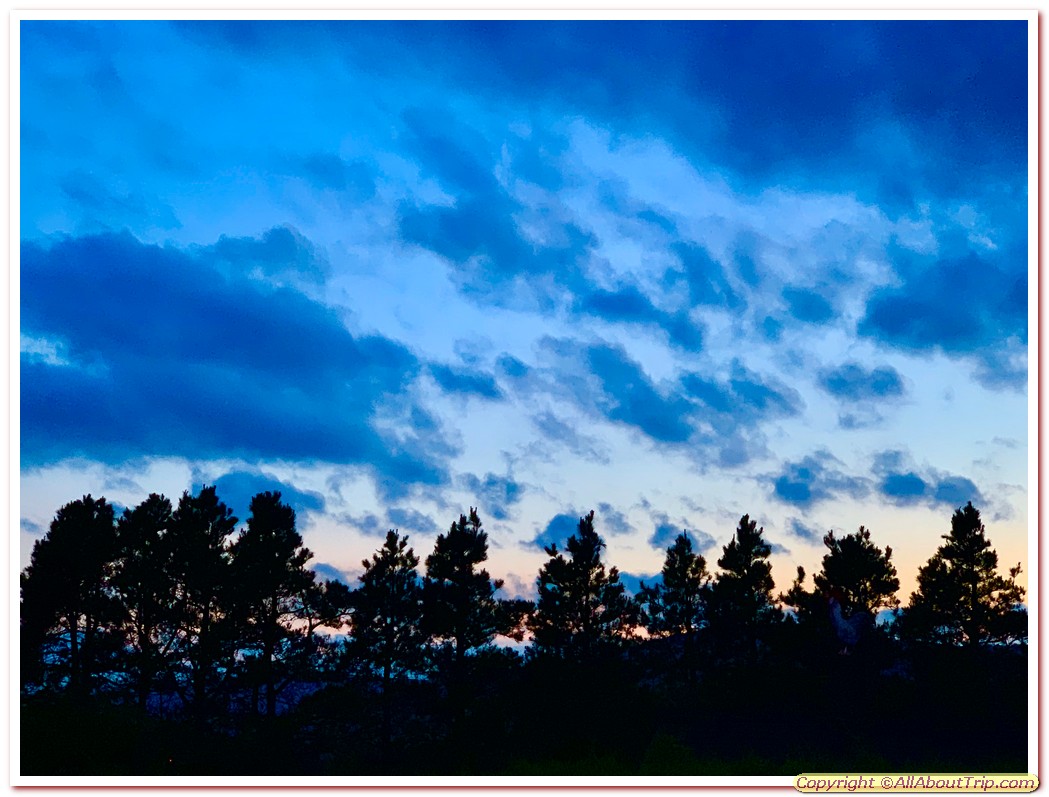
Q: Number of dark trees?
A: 11